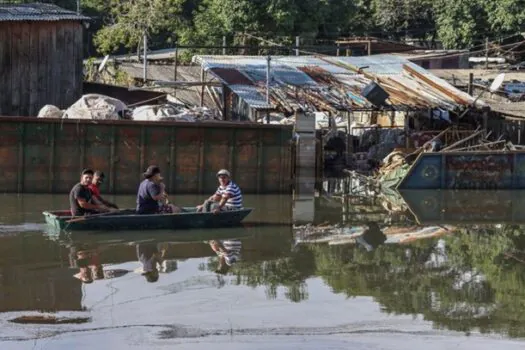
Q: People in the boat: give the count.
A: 5